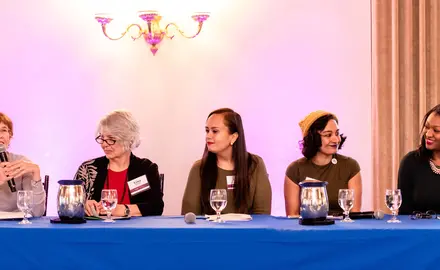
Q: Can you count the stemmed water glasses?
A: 5